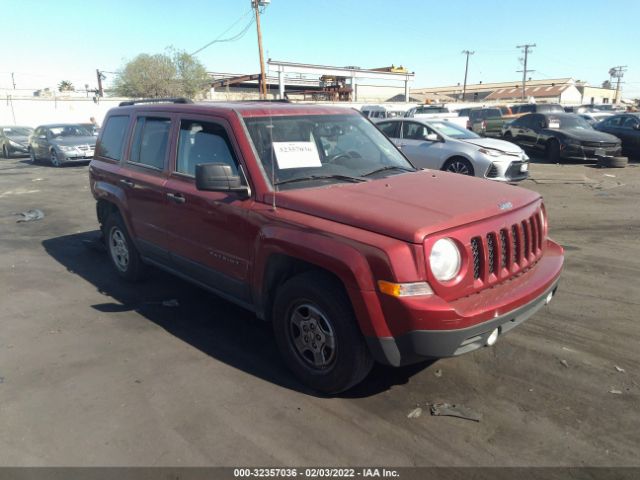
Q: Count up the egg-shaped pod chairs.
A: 0